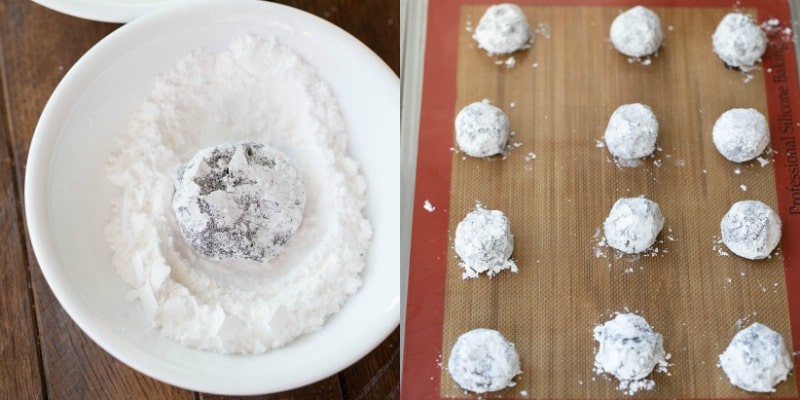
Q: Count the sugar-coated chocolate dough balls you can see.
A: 13